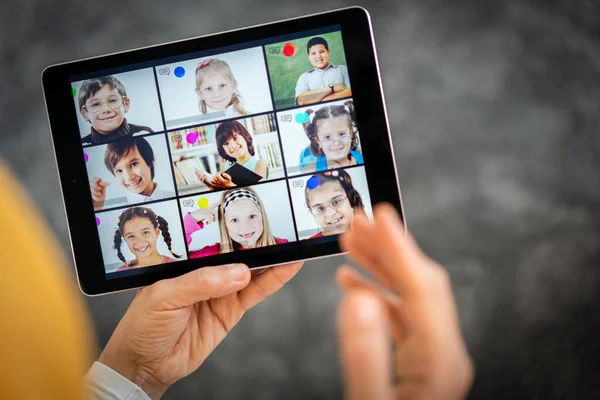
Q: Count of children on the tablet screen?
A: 9